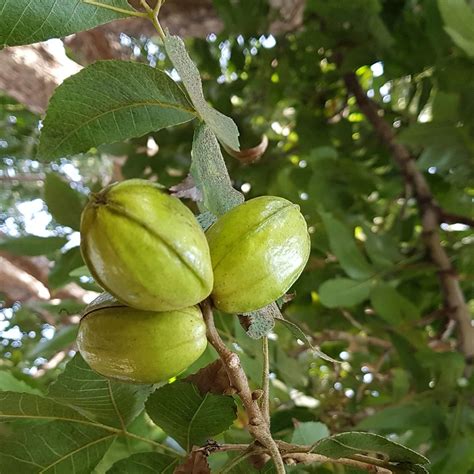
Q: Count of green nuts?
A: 3